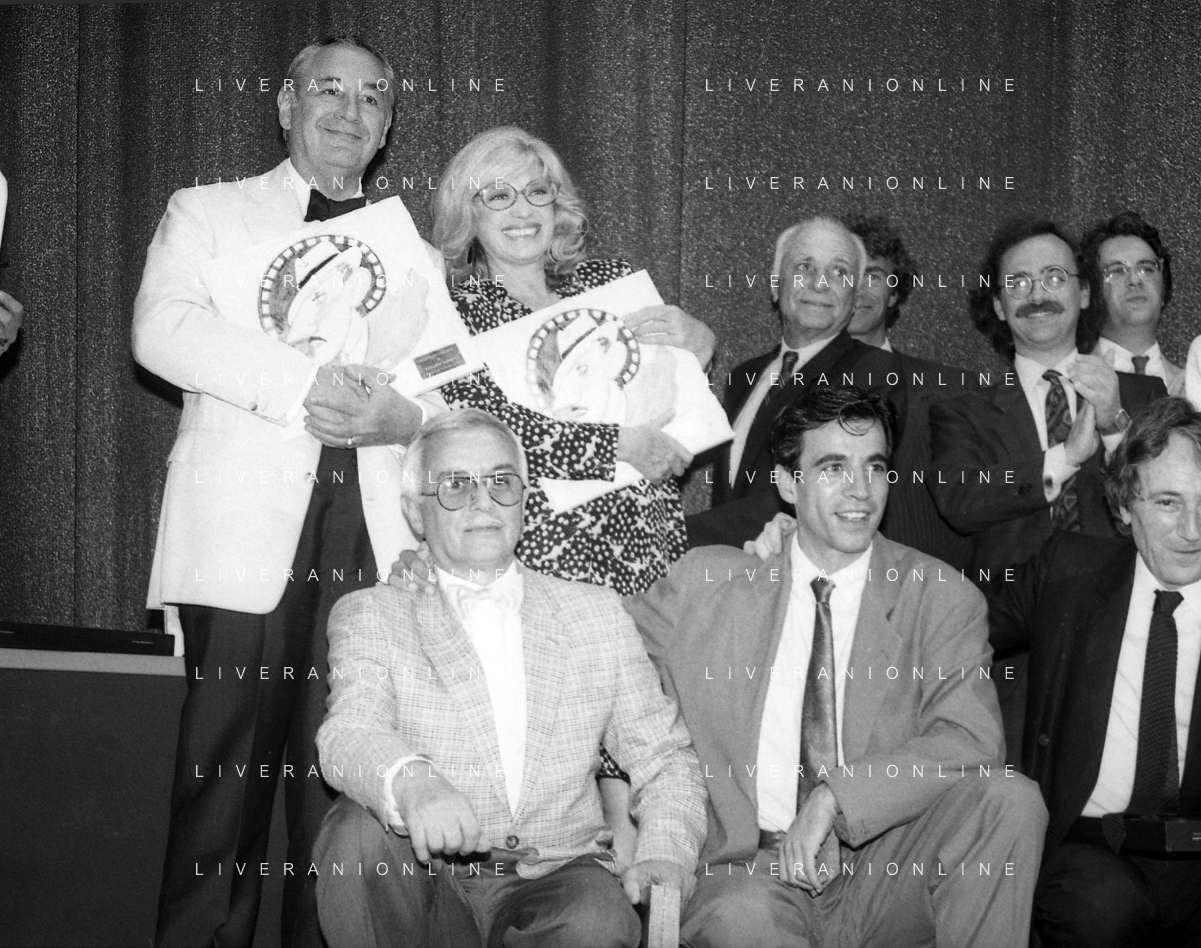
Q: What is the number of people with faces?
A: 9